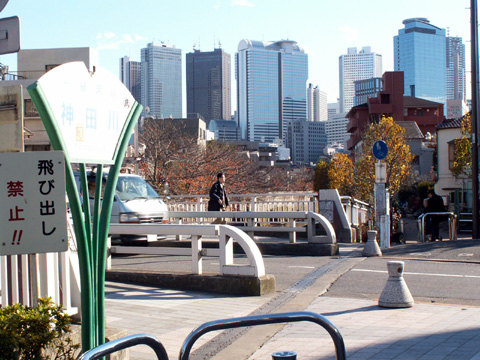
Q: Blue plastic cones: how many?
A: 0